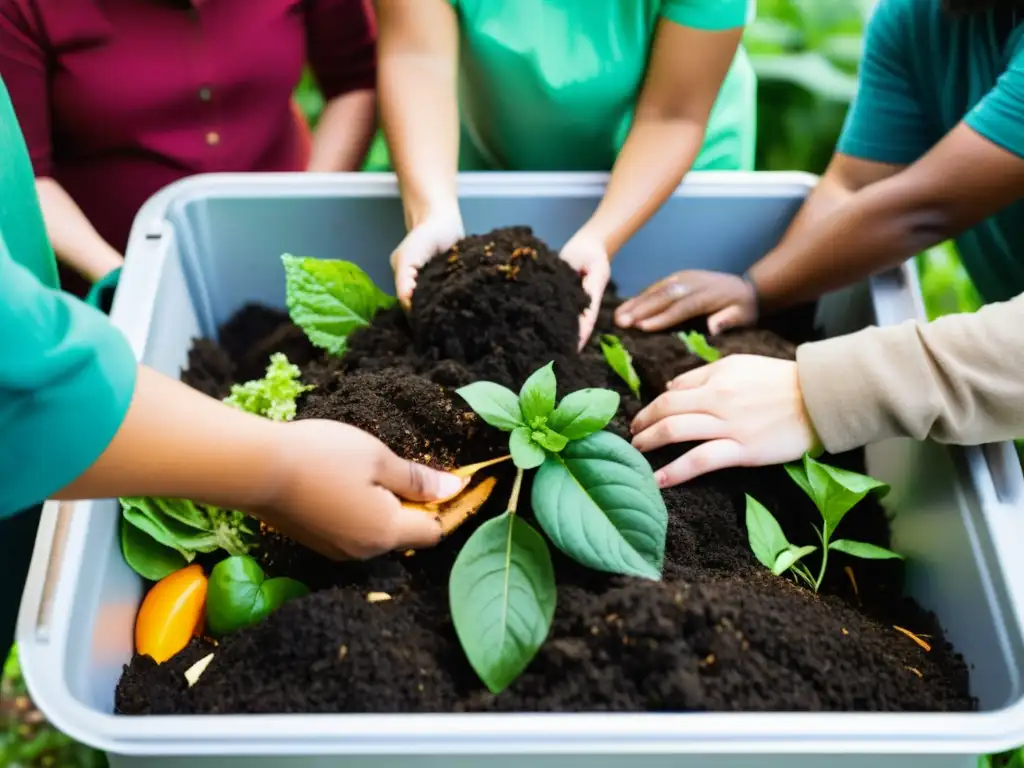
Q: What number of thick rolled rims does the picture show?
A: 1